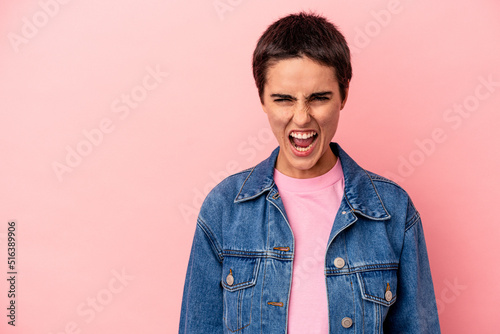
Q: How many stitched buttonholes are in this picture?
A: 5